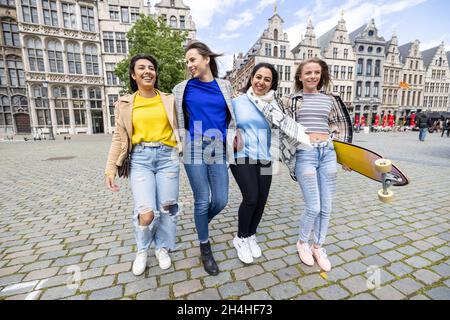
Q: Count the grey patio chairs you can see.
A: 0